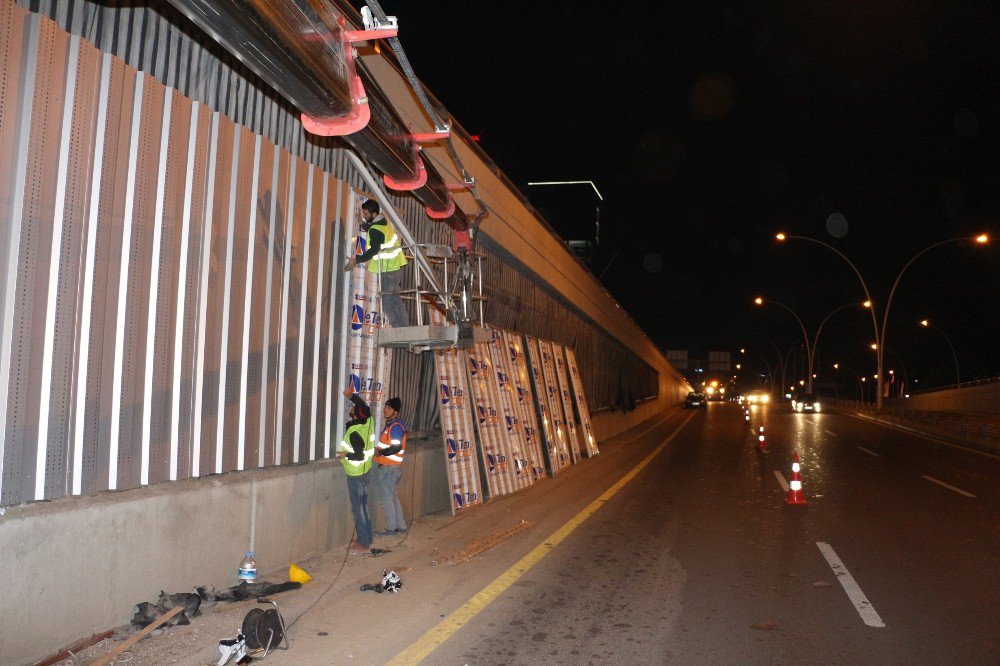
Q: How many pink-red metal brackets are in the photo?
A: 3